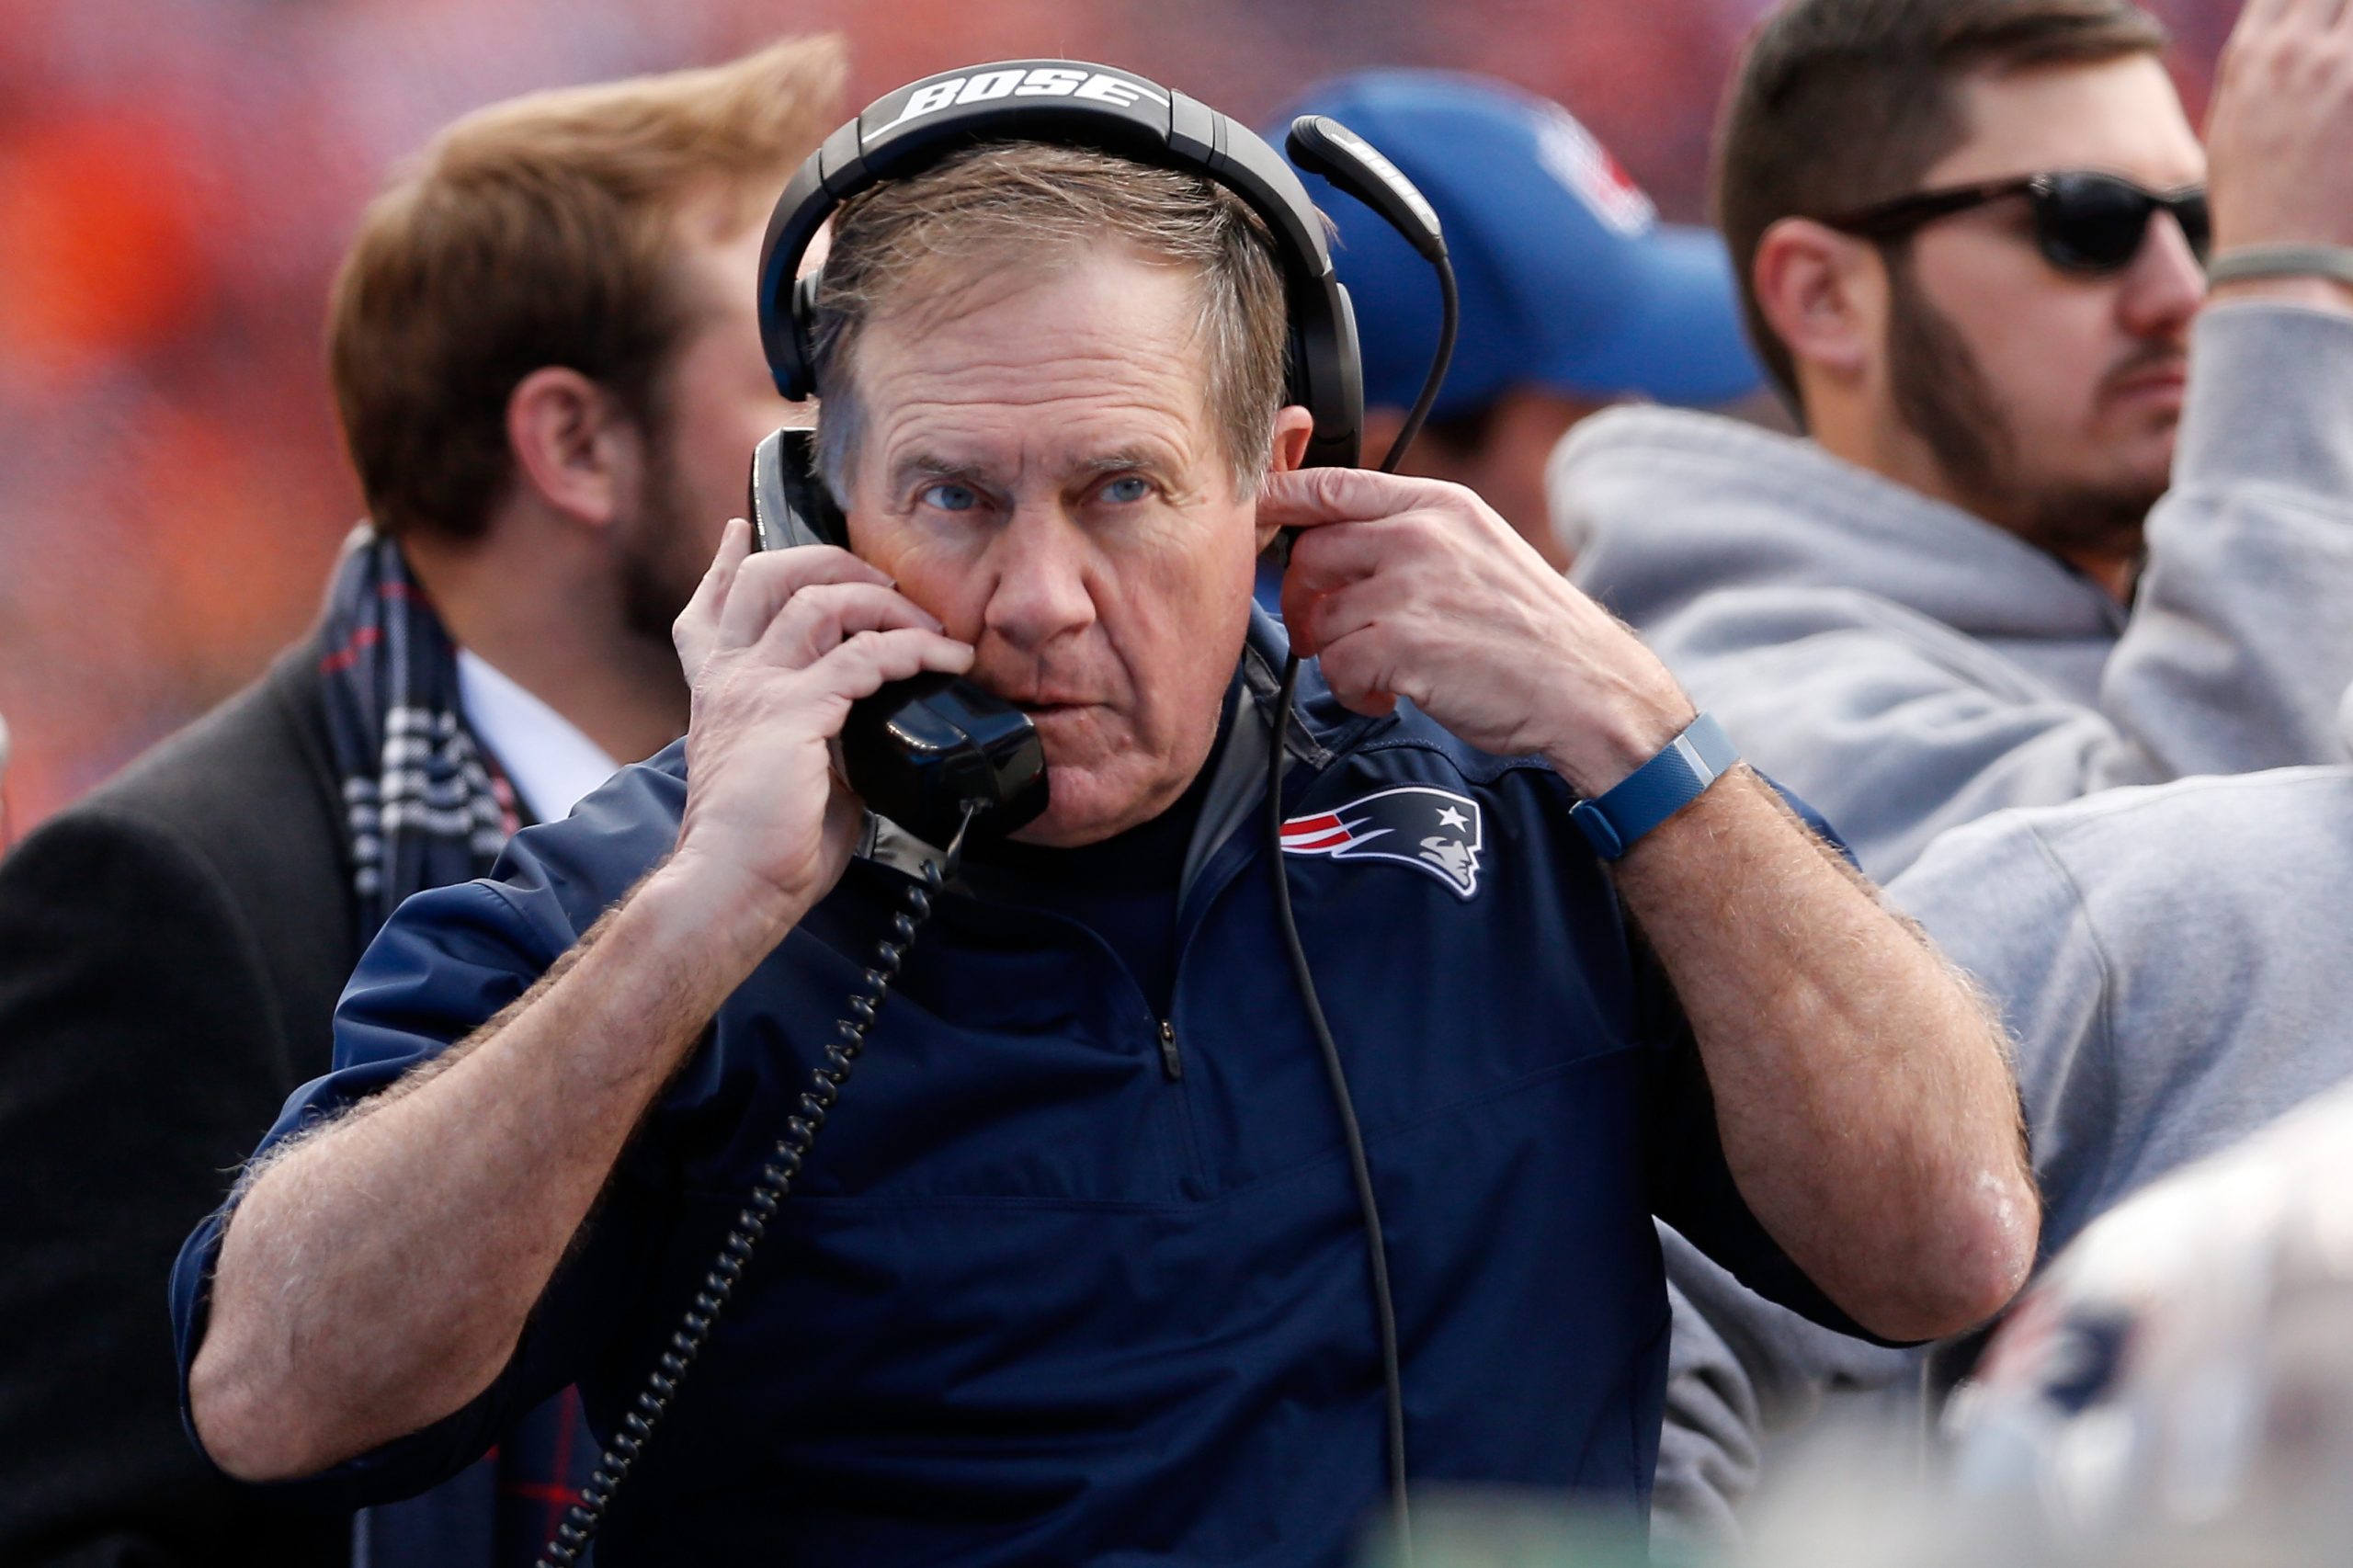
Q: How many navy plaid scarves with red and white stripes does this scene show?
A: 1